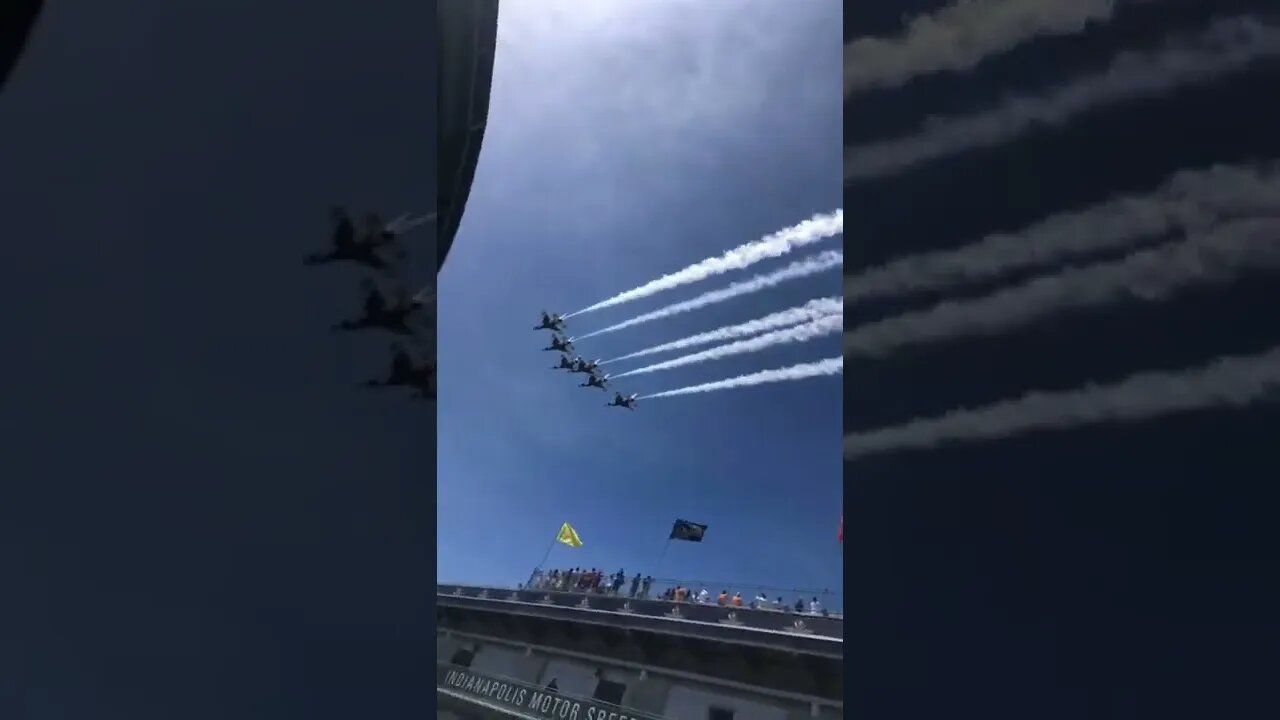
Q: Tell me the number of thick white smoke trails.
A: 5